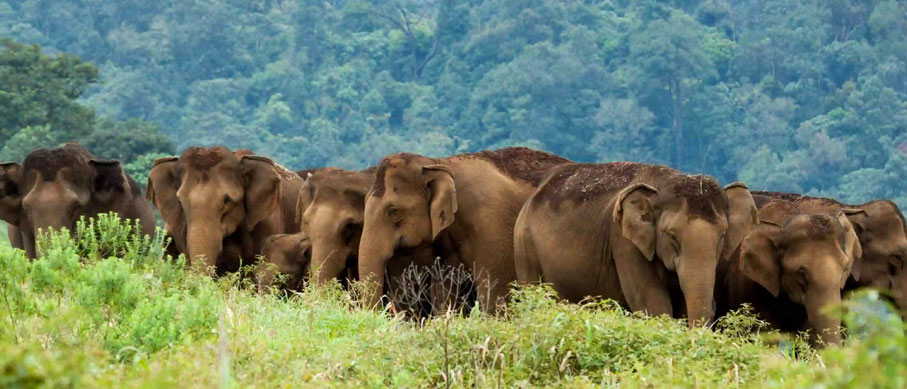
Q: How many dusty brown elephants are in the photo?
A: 8